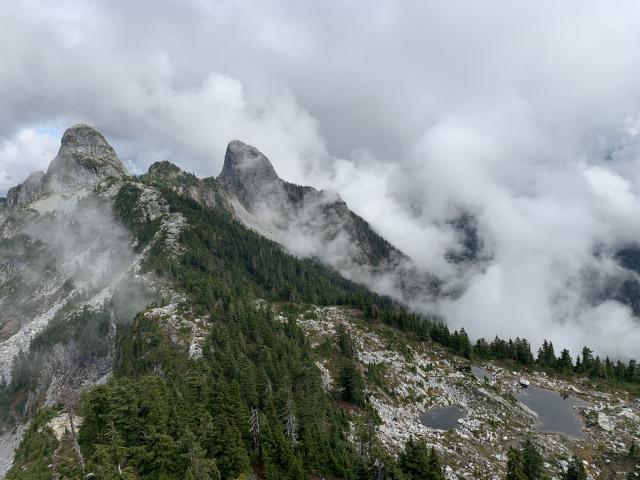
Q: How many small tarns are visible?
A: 3